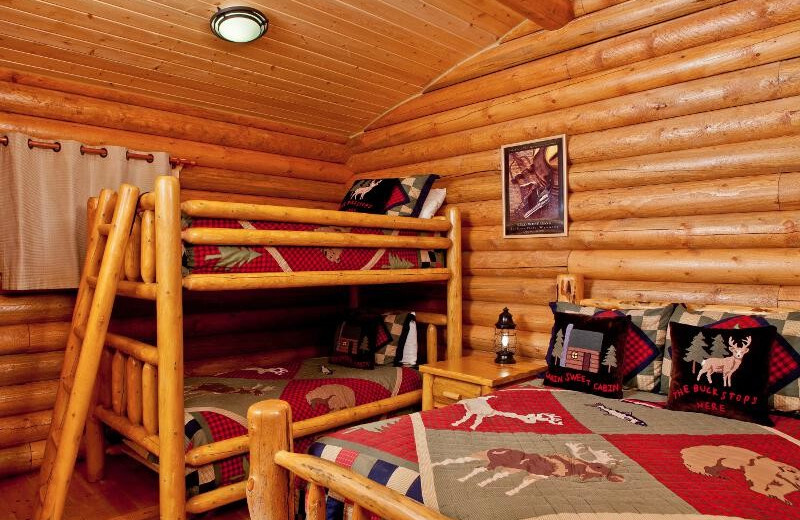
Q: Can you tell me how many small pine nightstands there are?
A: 1